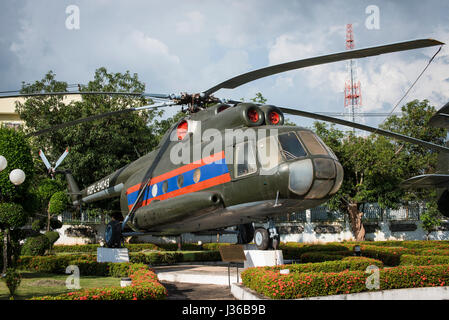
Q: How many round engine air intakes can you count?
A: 2